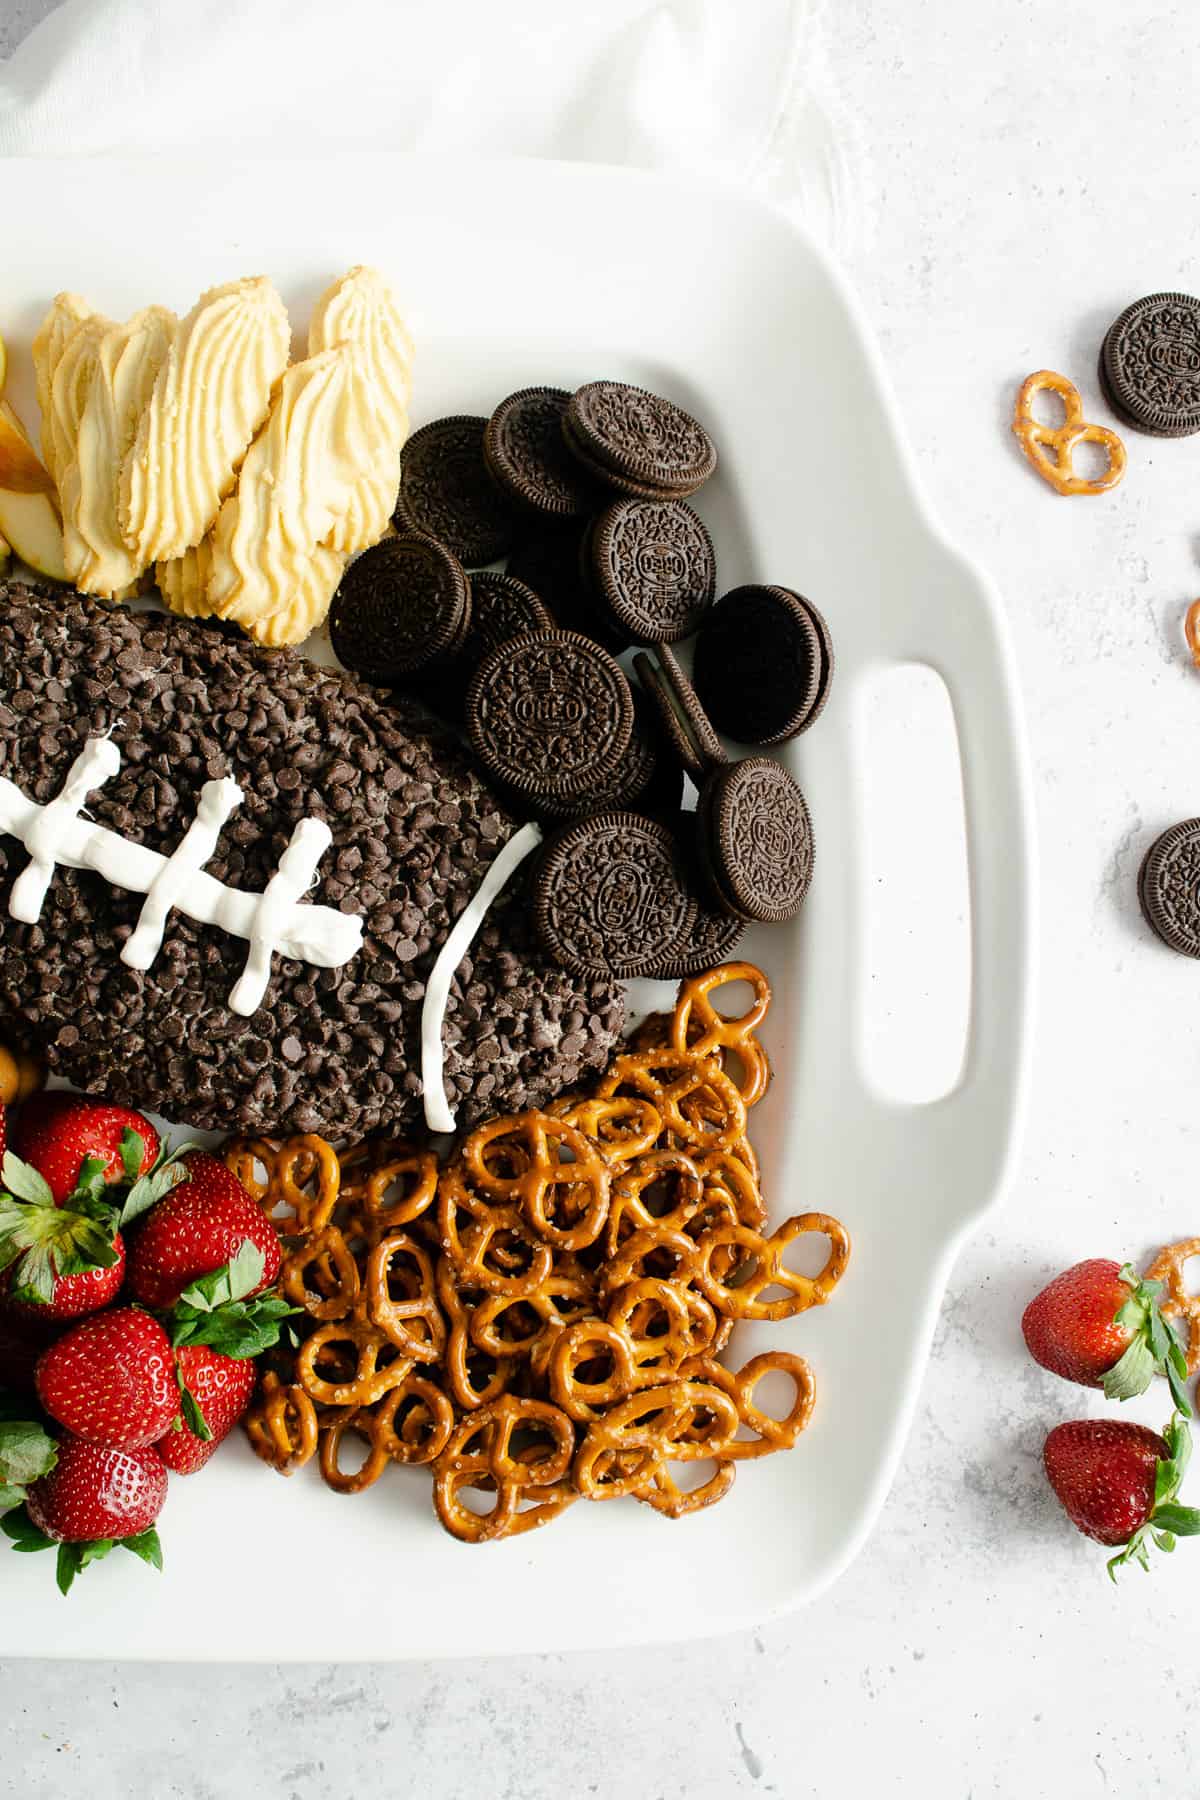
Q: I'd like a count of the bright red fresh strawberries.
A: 8